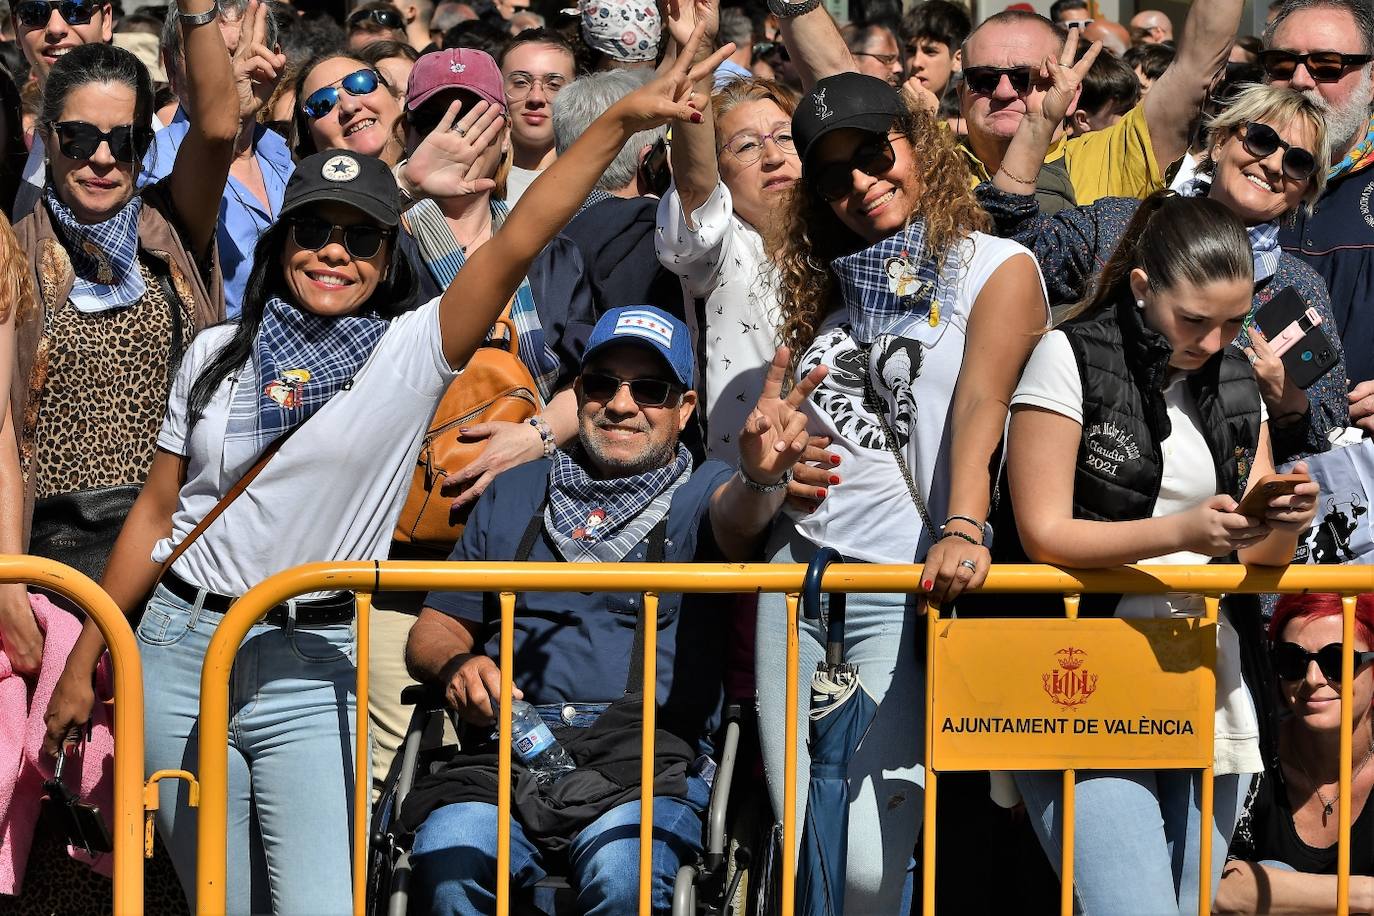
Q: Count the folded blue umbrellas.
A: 1